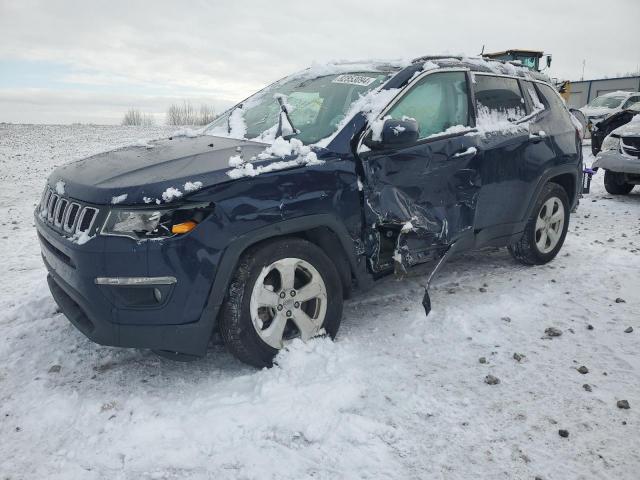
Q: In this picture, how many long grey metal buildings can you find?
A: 1